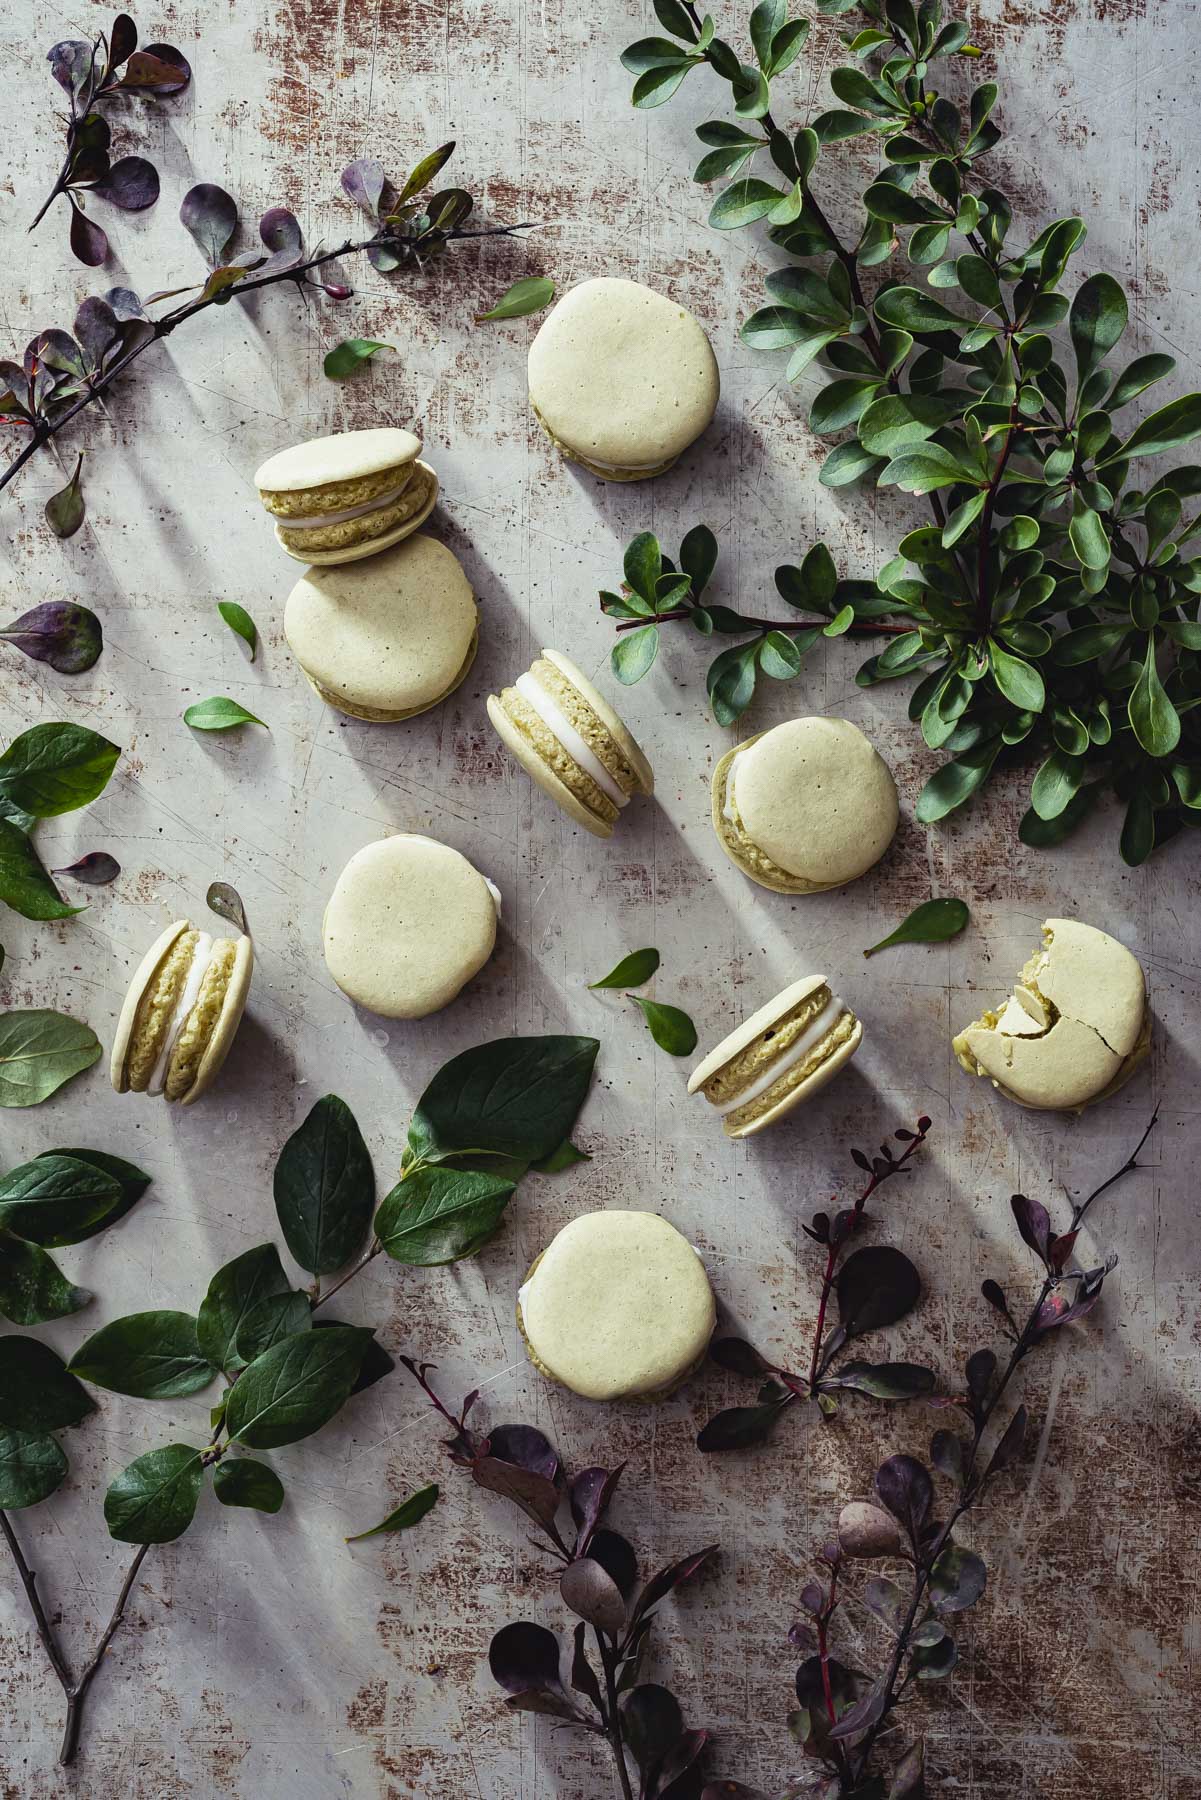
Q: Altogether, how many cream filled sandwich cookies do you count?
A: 10